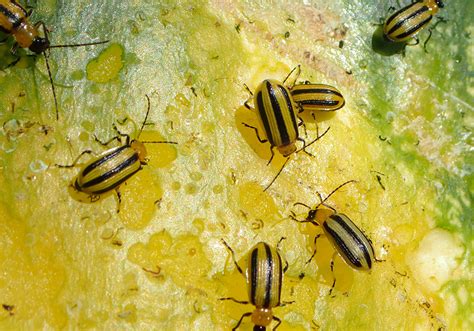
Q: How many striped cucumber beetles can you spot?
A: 7